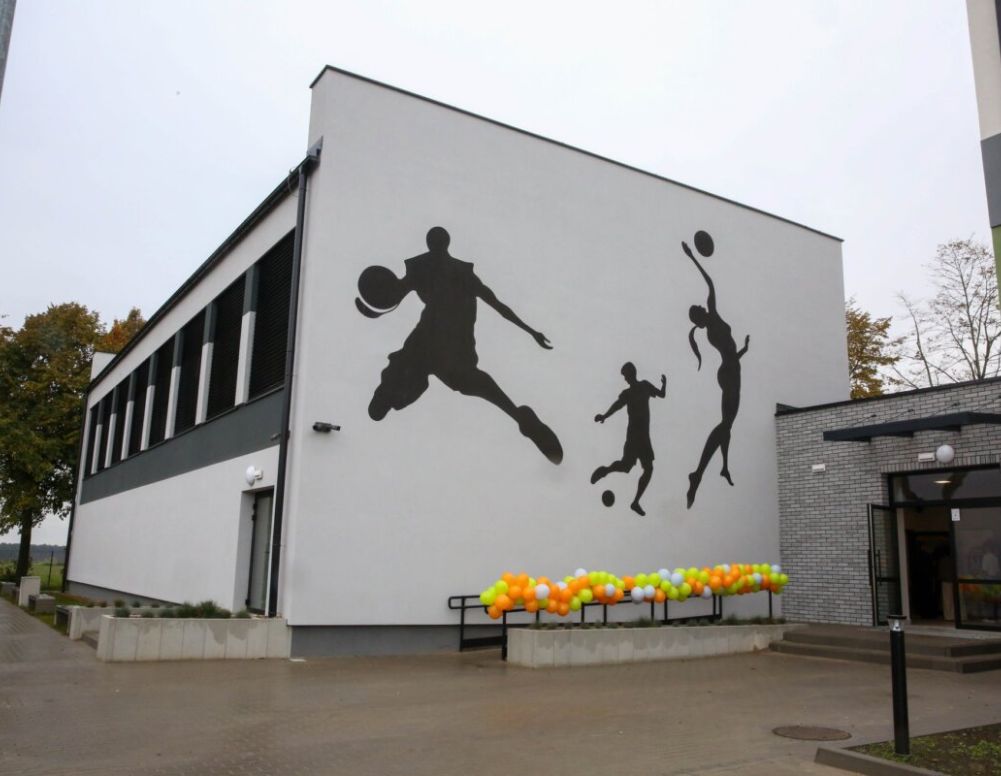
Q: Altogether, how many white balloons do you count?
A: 12